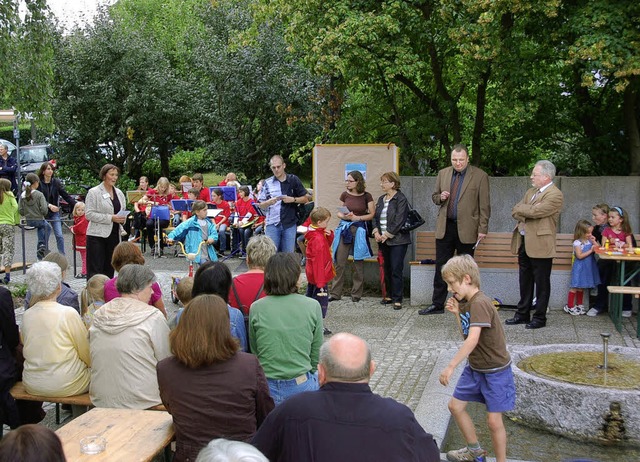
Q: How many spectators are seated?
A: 14